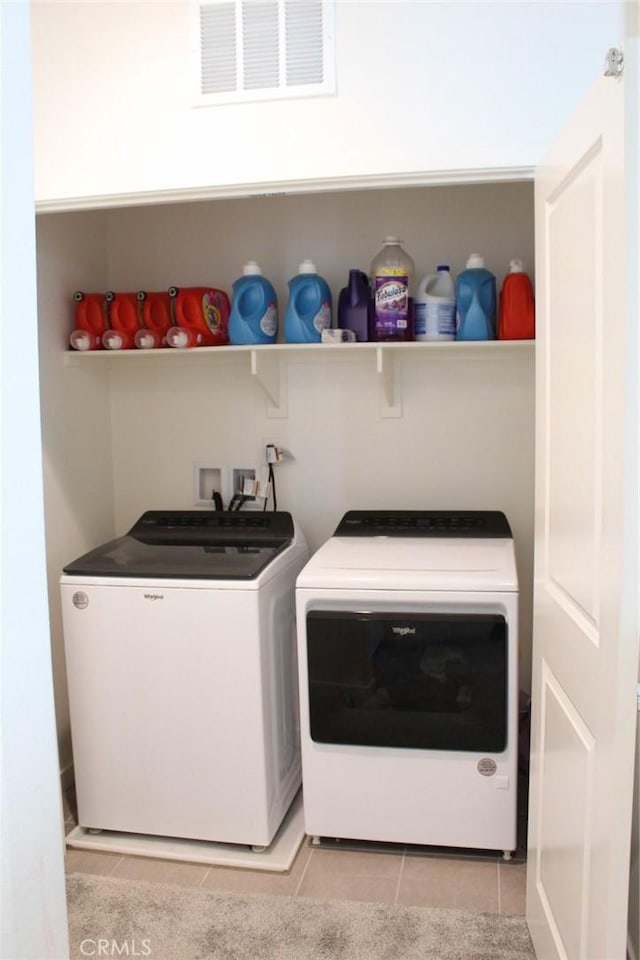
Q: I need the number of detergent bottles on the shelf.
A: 11